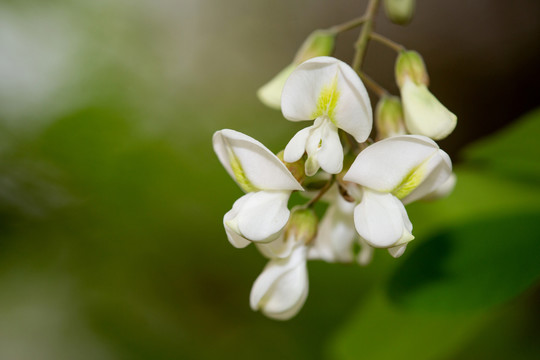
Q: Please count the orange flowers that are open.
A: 0